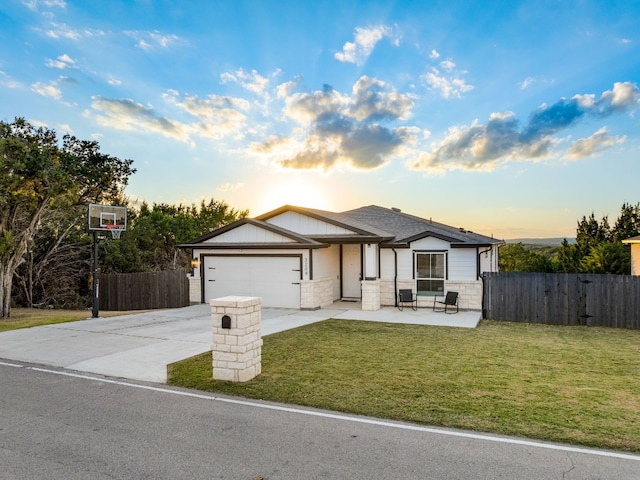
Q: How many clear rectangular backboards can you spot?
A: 1